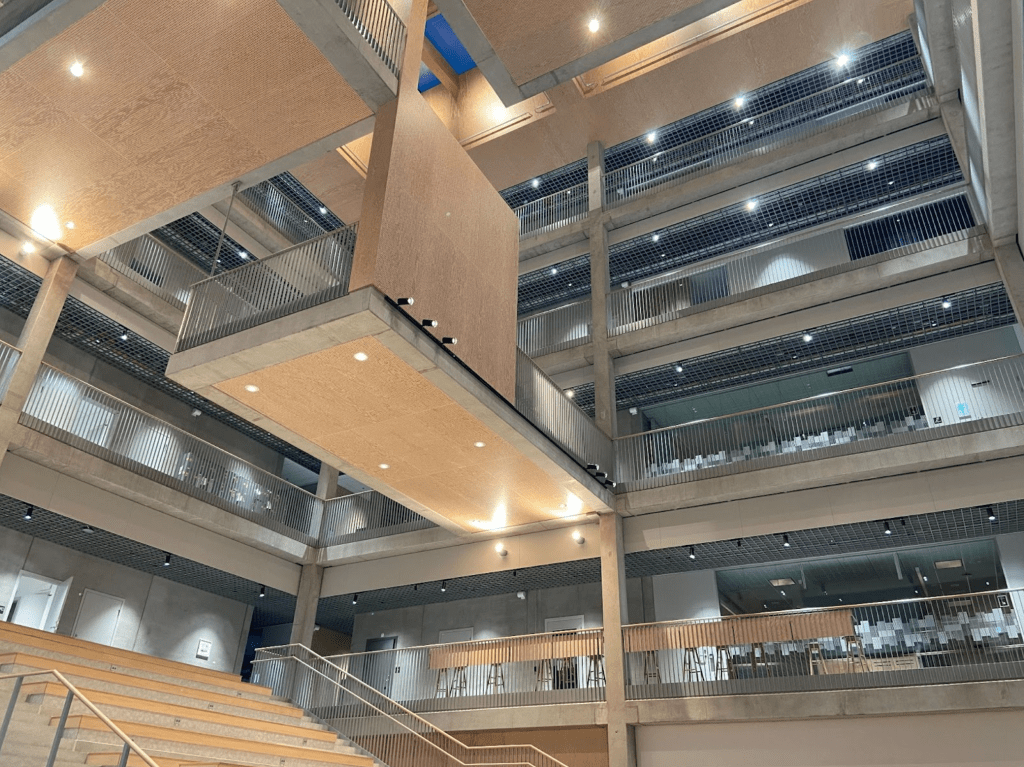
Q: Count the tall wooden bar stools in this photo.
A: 12